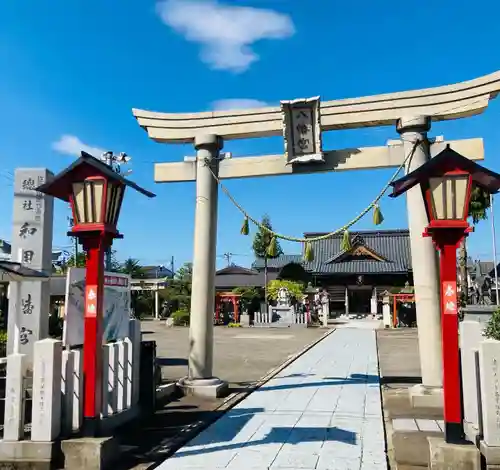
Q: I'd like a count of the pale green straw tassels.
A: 5